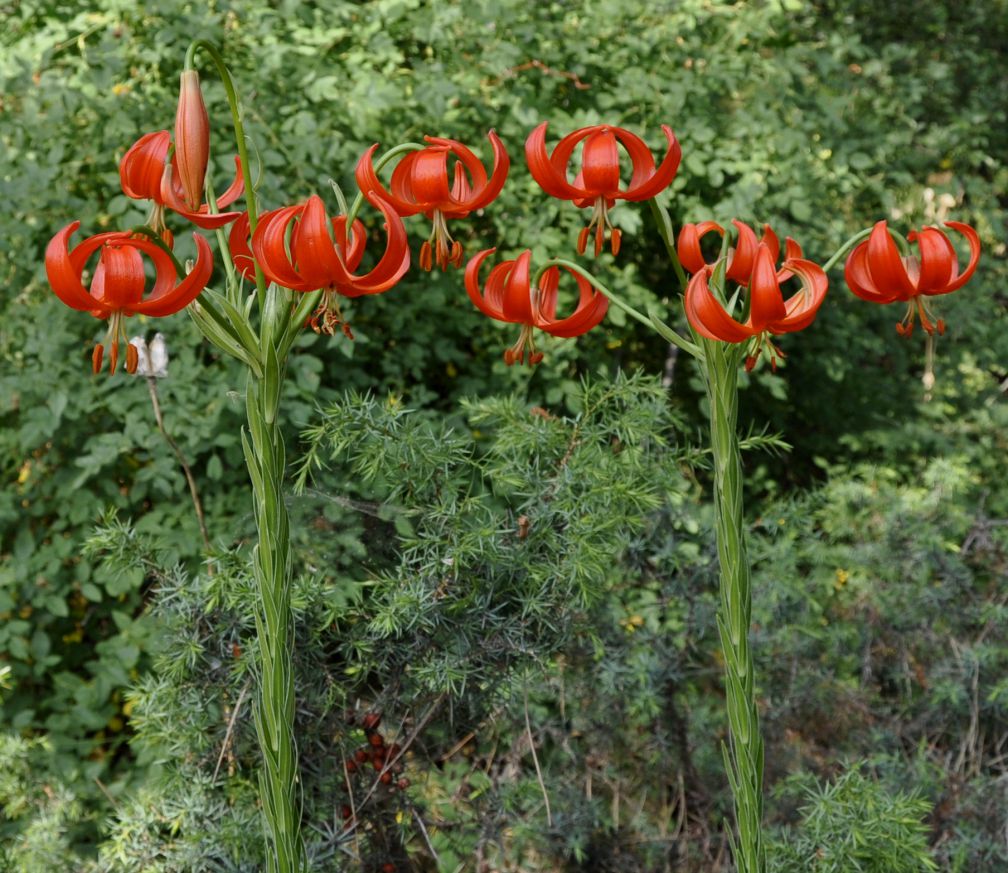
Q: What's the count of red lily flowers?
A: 10